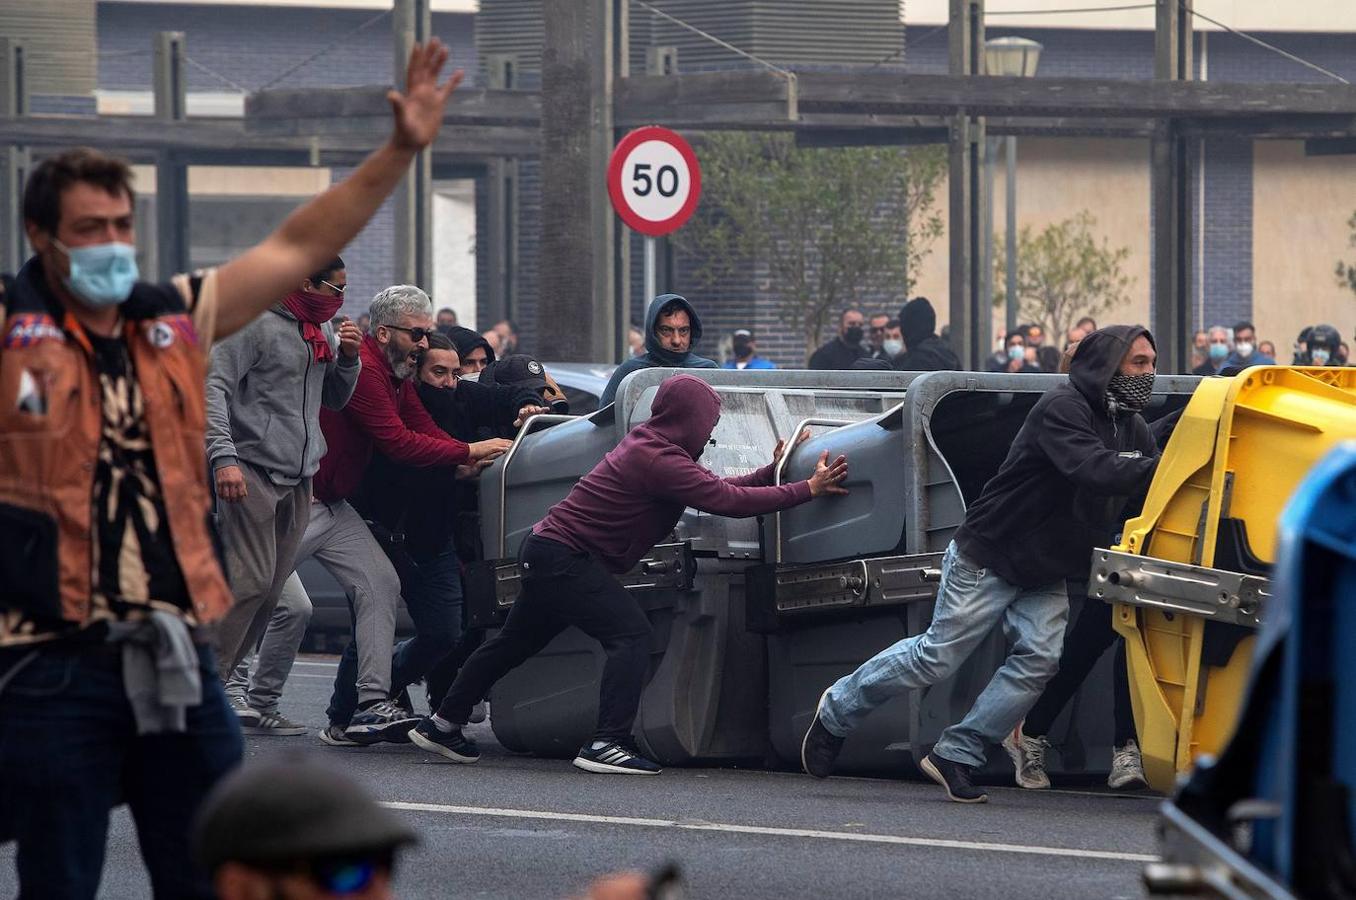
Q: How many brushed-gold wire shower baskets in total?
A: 0